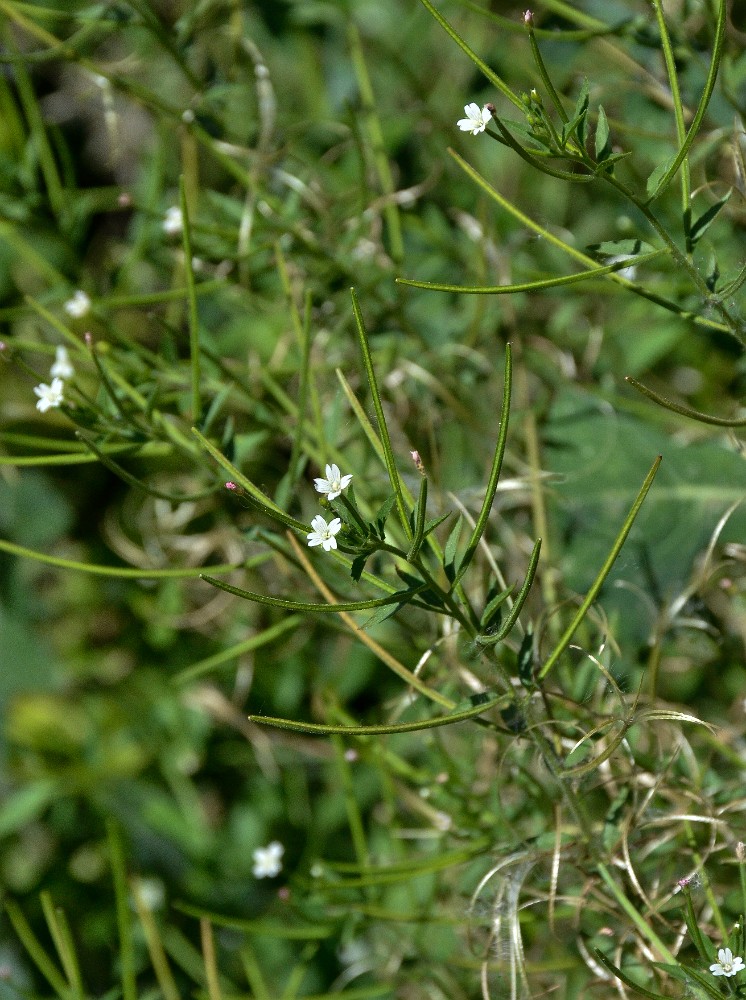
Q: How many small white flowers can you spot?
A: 9